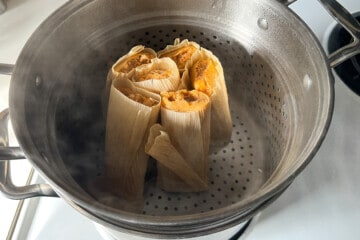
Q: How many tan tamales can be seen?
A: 6